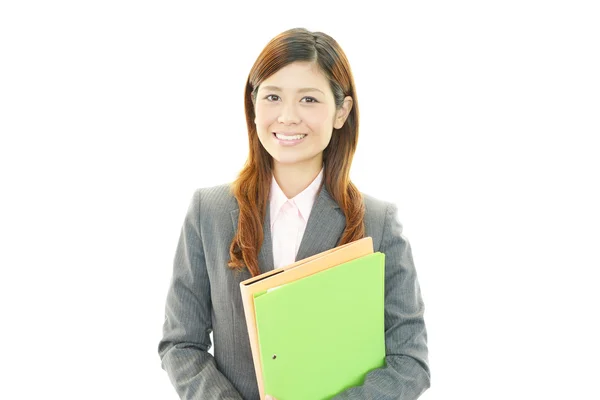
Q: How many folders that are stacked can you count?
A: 2